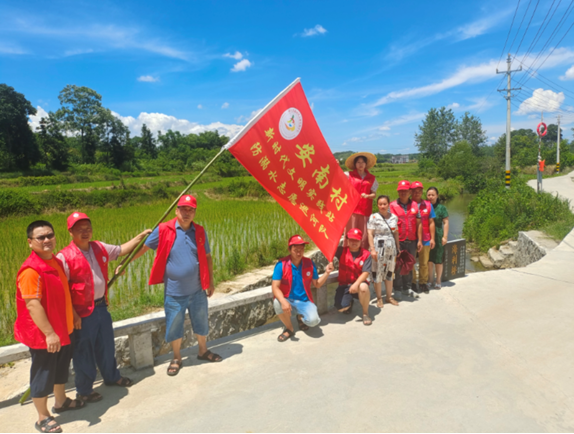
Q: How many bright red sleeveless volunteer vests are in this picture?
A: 8